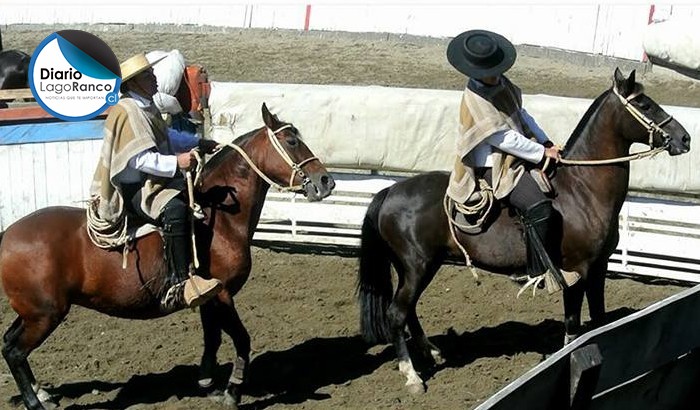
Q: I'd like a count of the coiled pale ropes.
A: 2